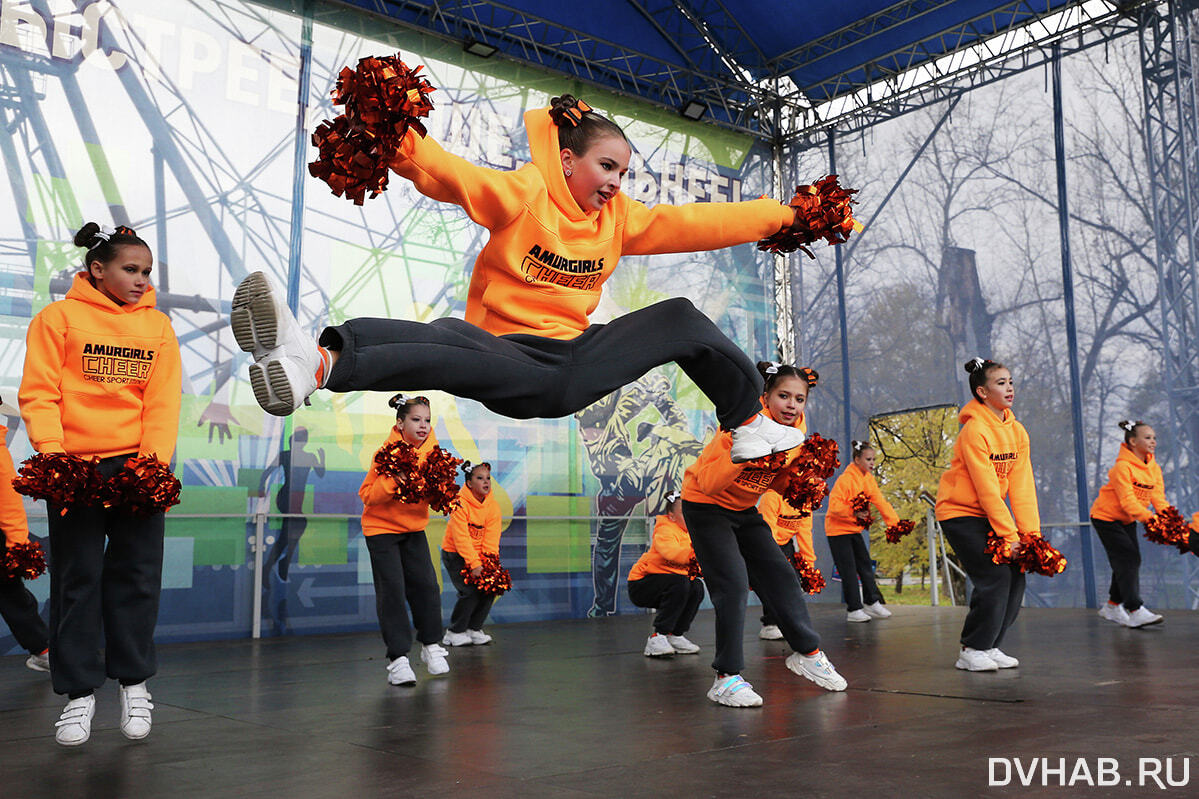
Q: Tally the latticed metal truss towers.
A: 2